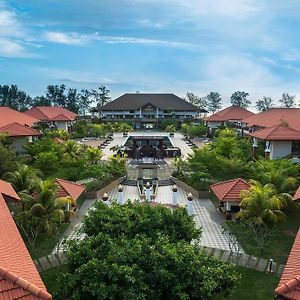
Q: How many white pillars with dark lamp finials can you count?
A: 5